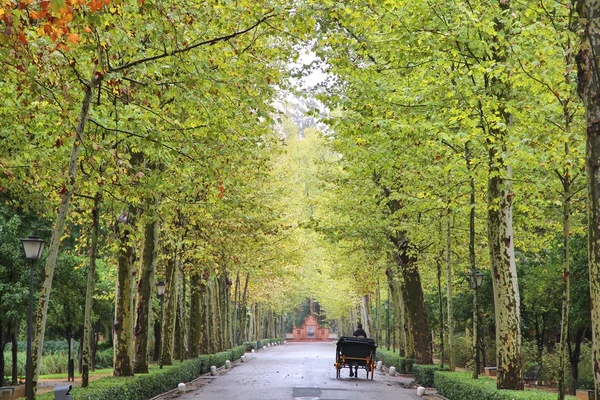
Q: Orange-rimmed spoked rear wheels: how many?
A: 2